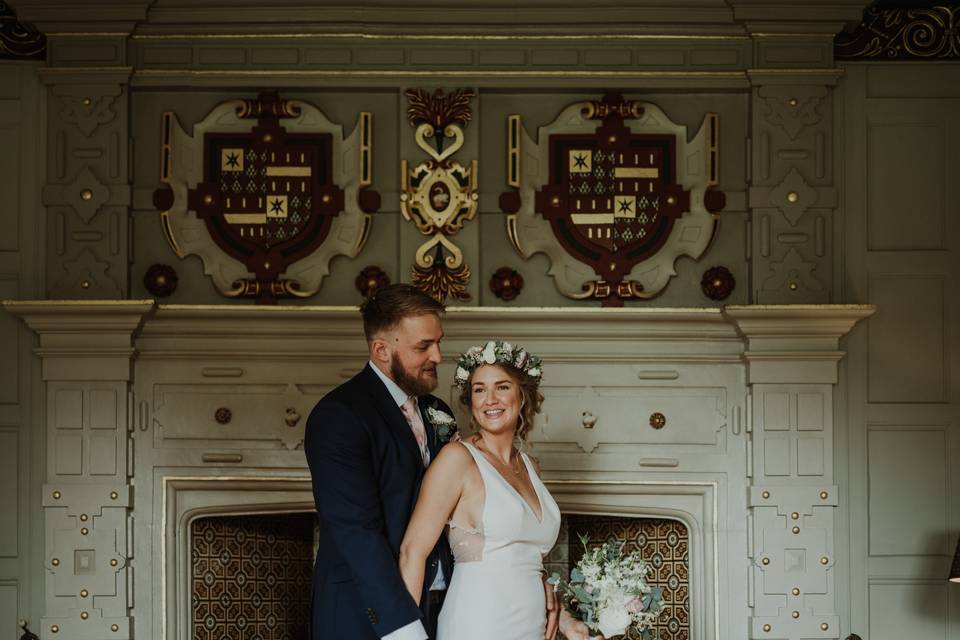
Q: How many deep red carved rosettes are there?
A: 4